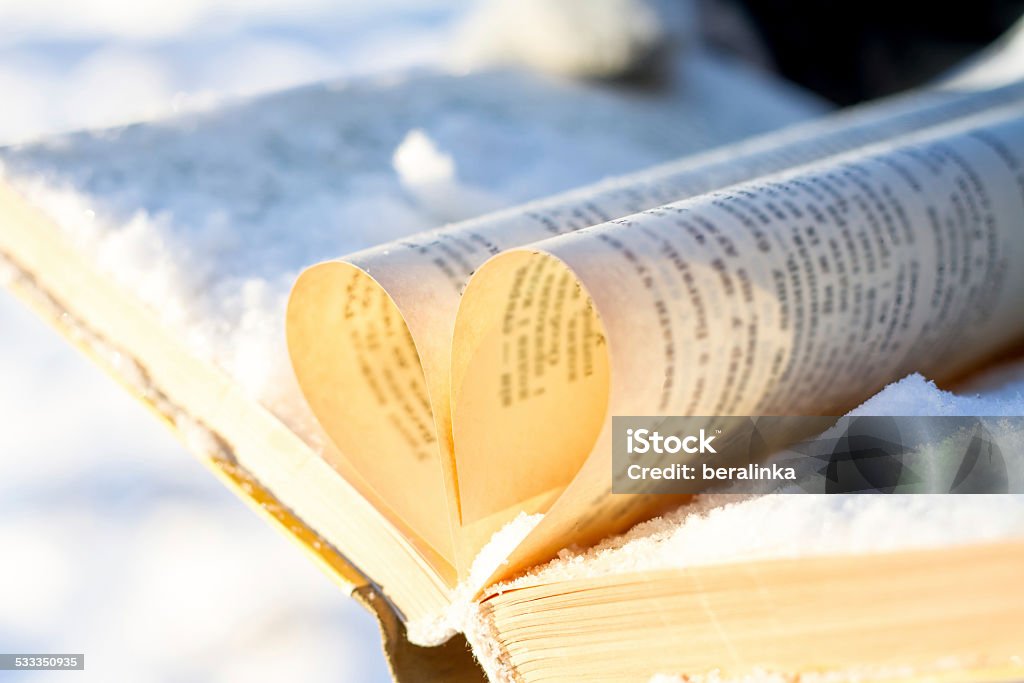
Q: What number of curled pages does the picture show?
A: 2